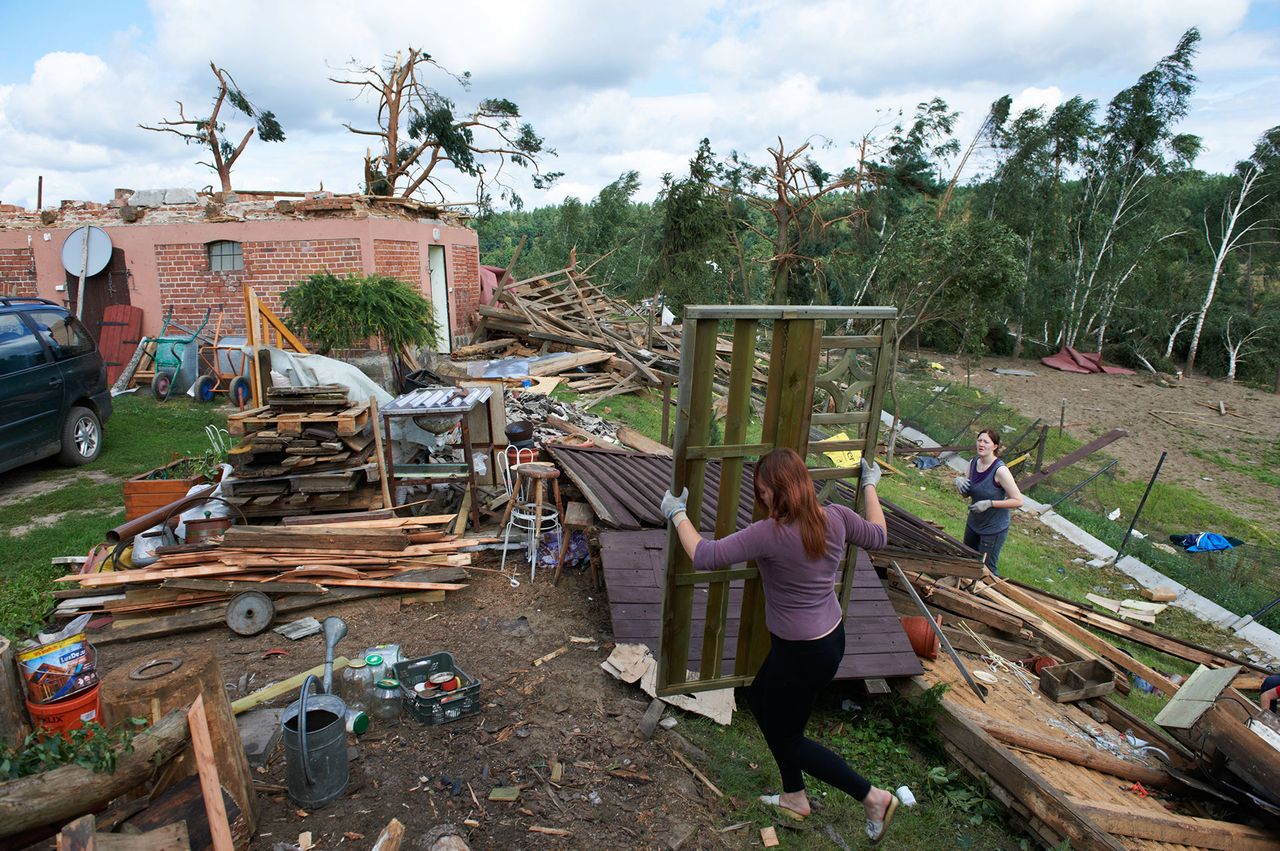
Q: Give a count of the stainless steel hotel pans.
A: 0